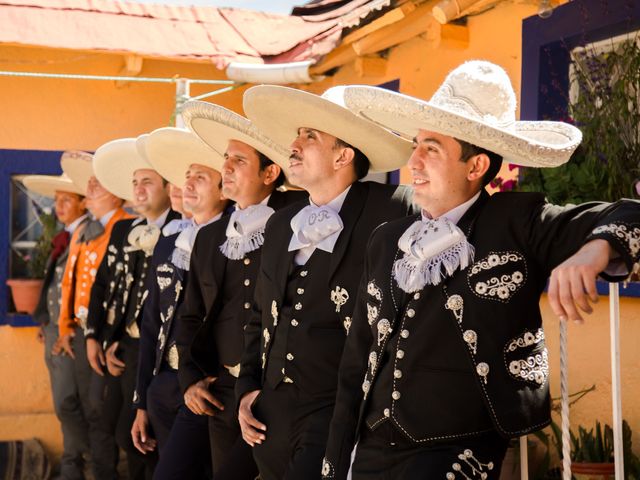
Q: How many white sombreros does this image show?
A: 8